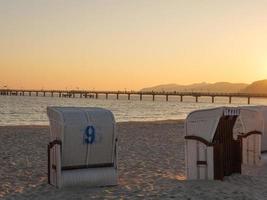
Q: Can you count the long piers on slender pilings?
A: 1